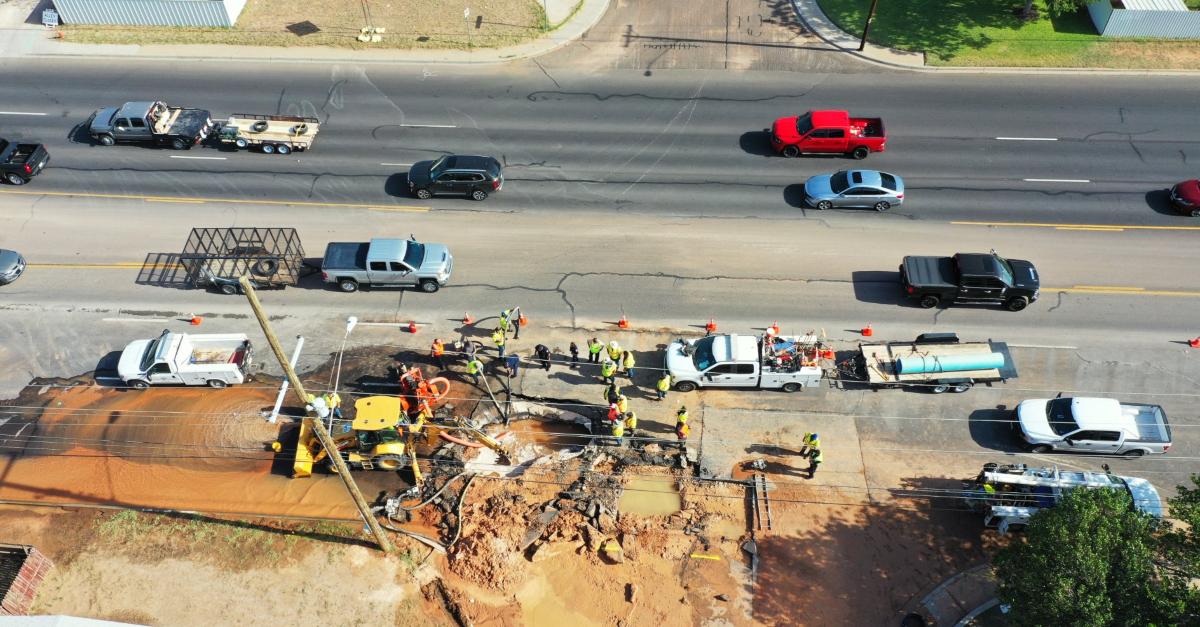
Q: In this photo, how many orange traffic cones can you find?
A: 9